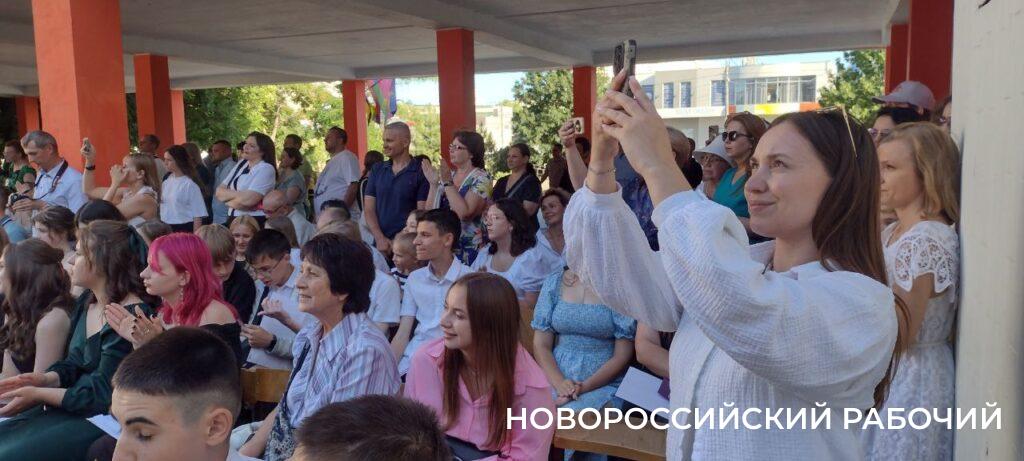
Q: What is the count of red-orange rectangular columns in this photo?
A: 9